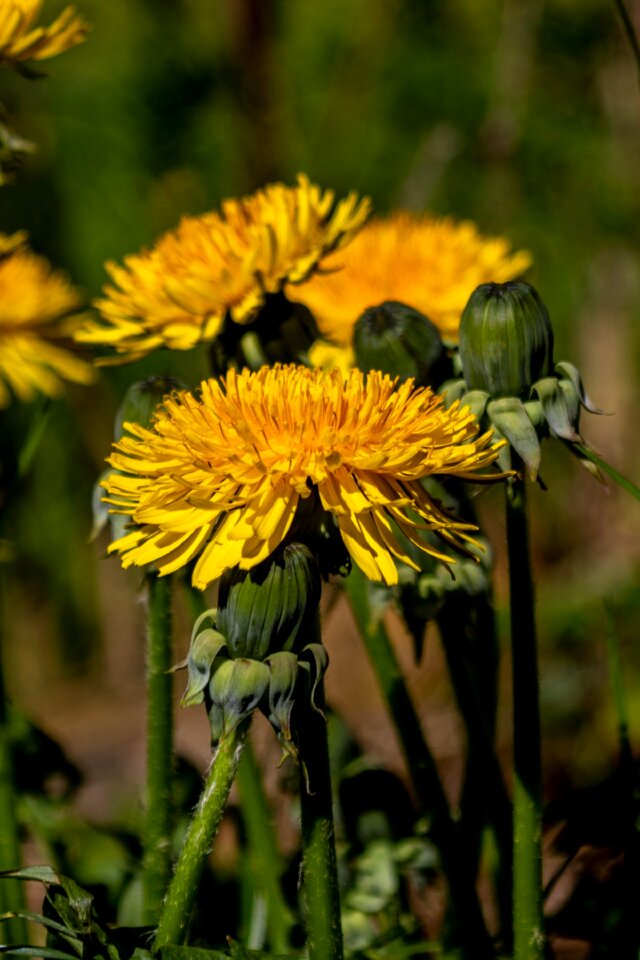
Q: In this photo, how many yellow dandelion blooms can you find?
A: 5